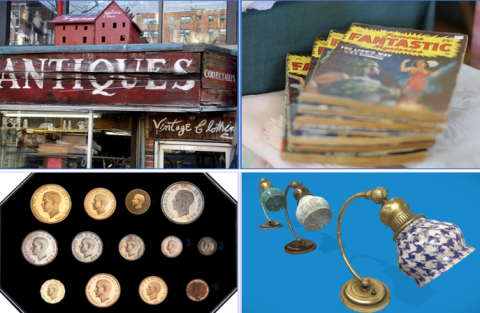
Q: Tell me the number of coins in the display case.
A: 13